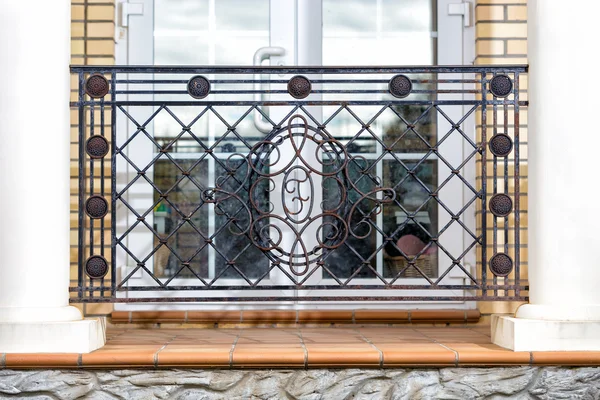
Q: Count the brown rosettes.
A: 11